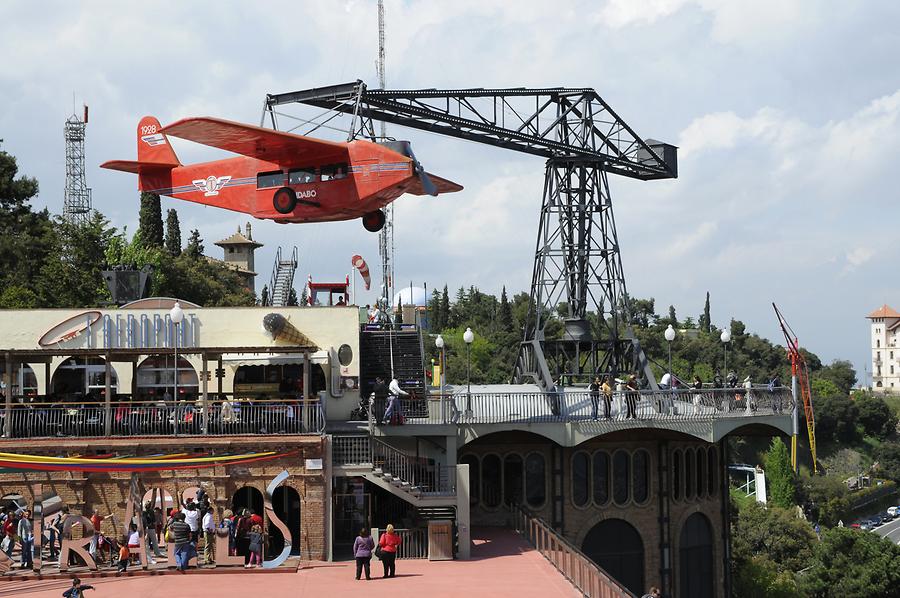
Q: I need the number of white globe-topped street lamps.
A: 5